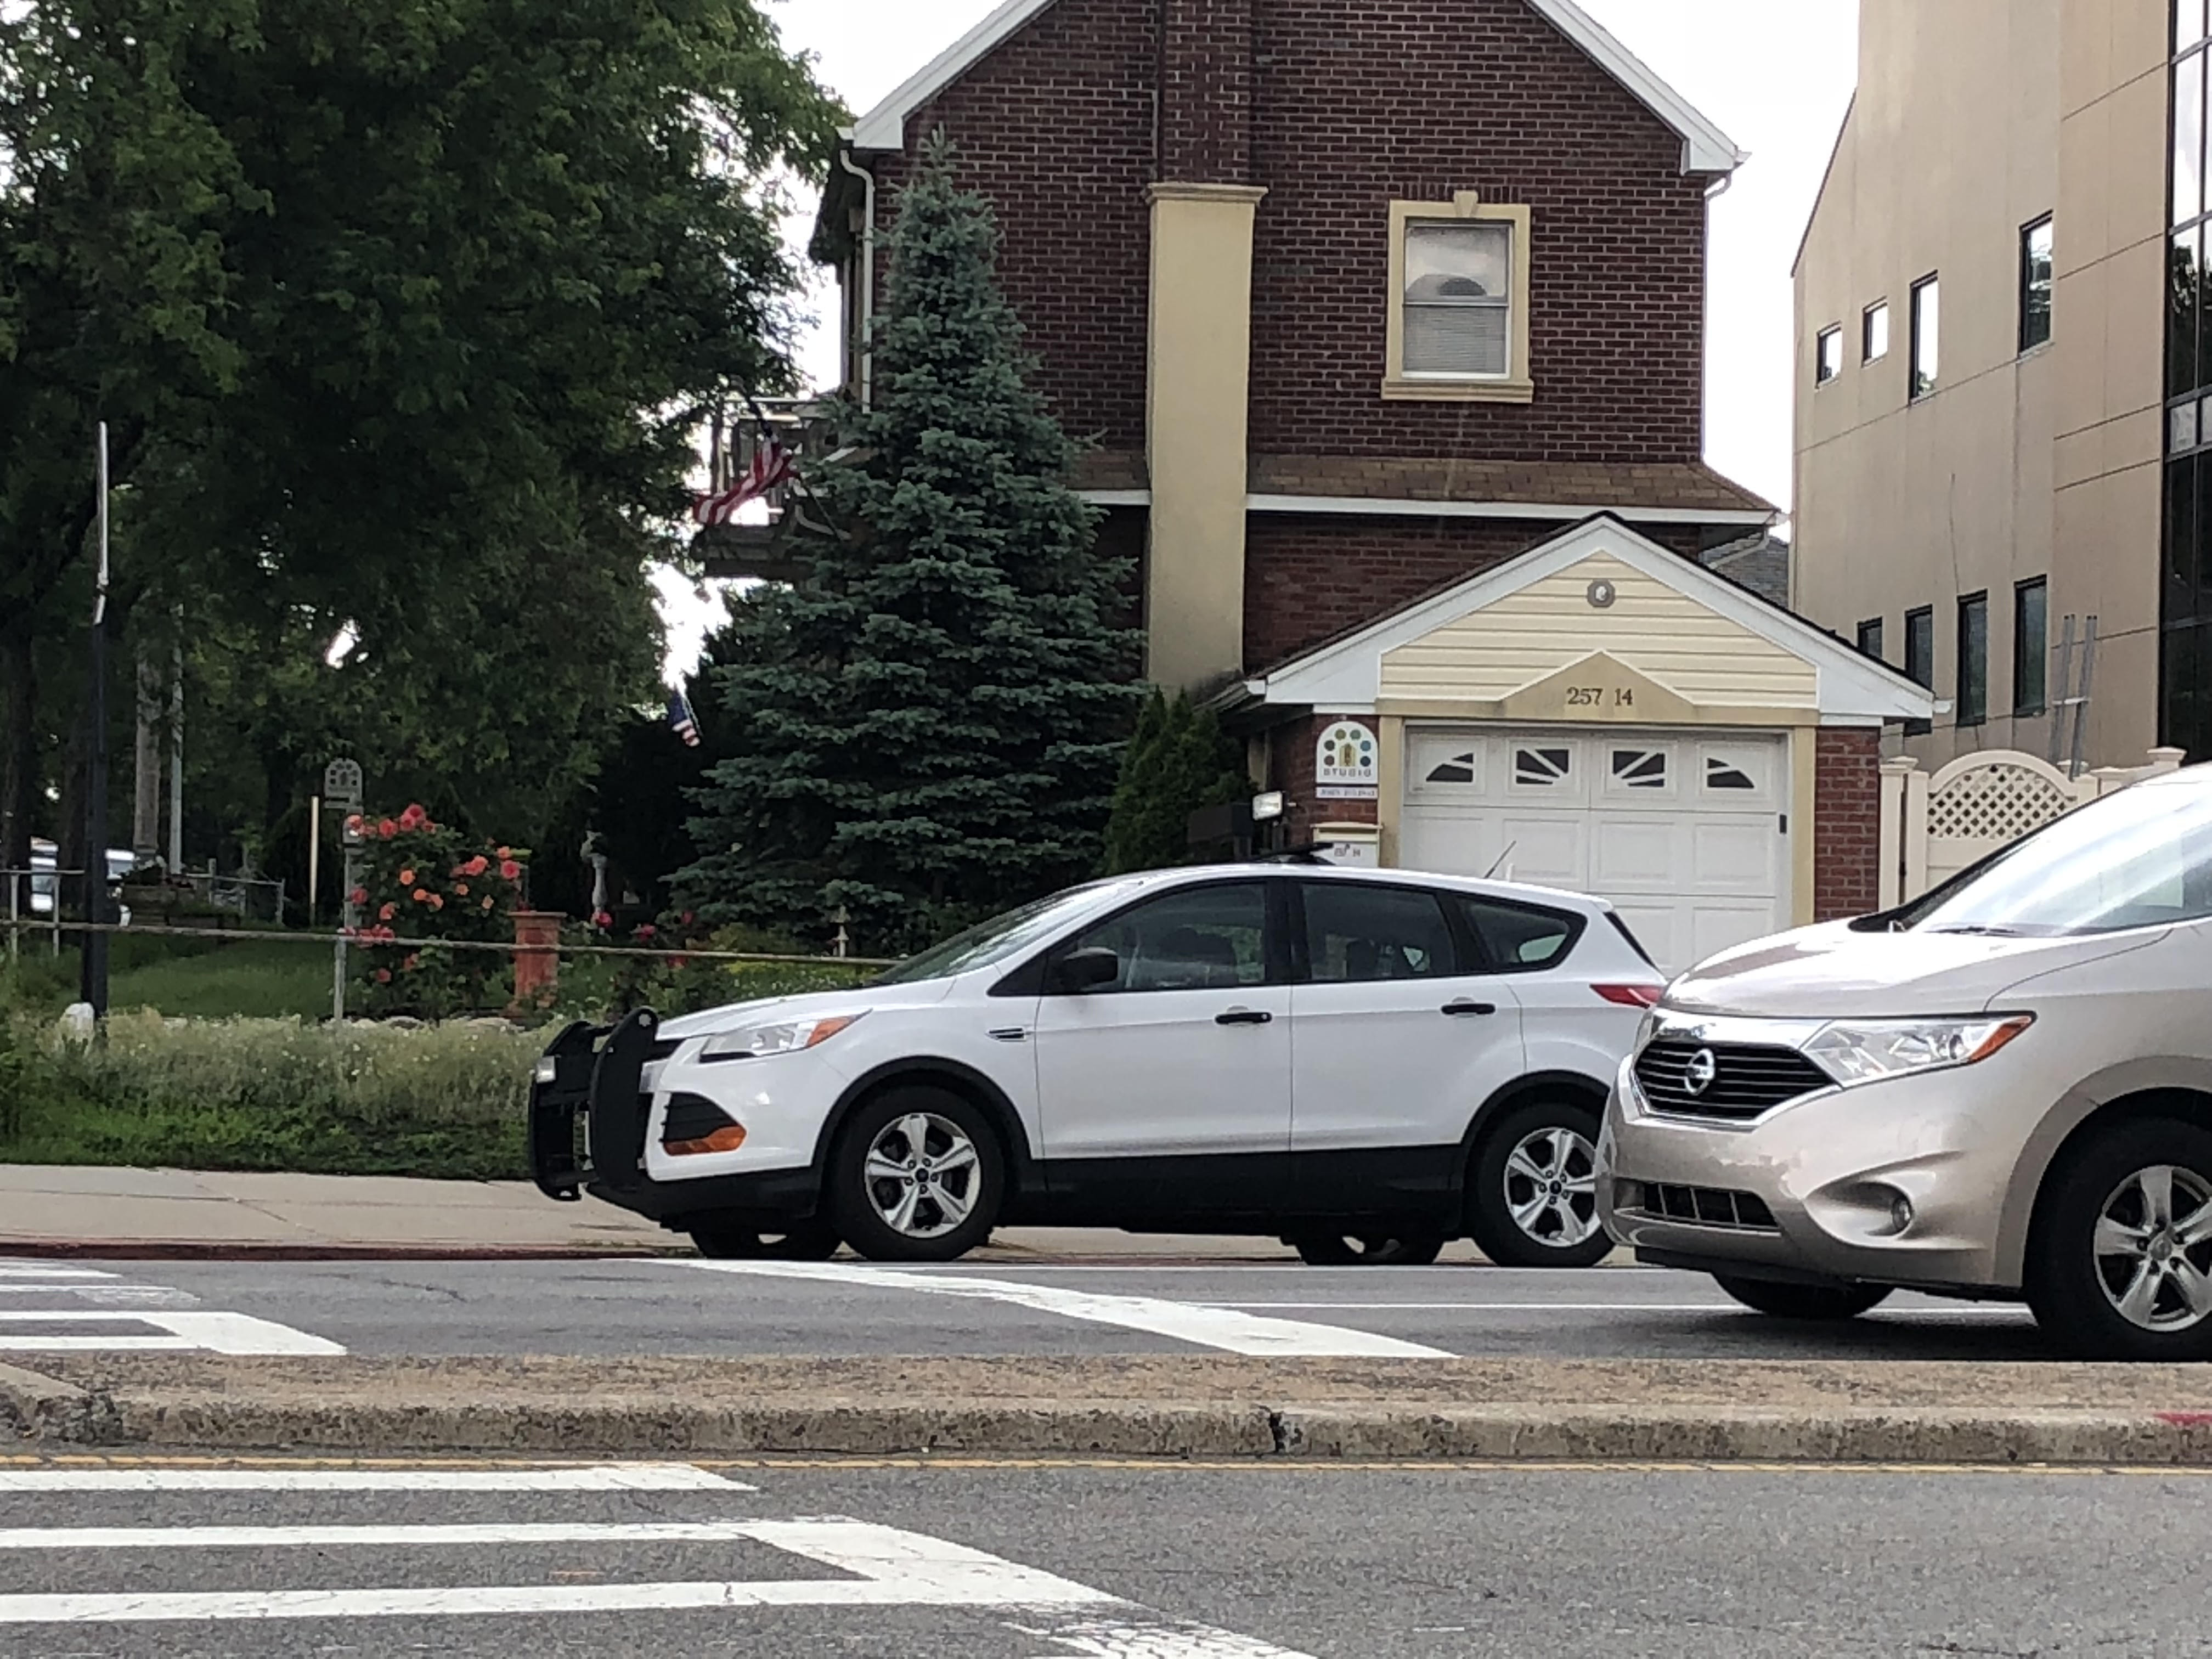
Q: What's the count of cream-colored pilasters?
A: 1